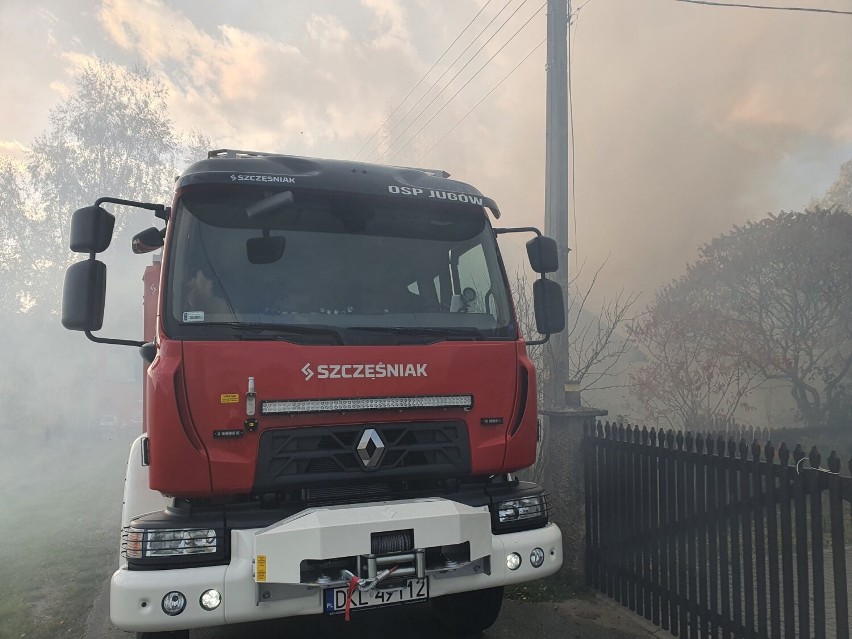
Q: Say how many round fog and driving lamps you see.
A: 4